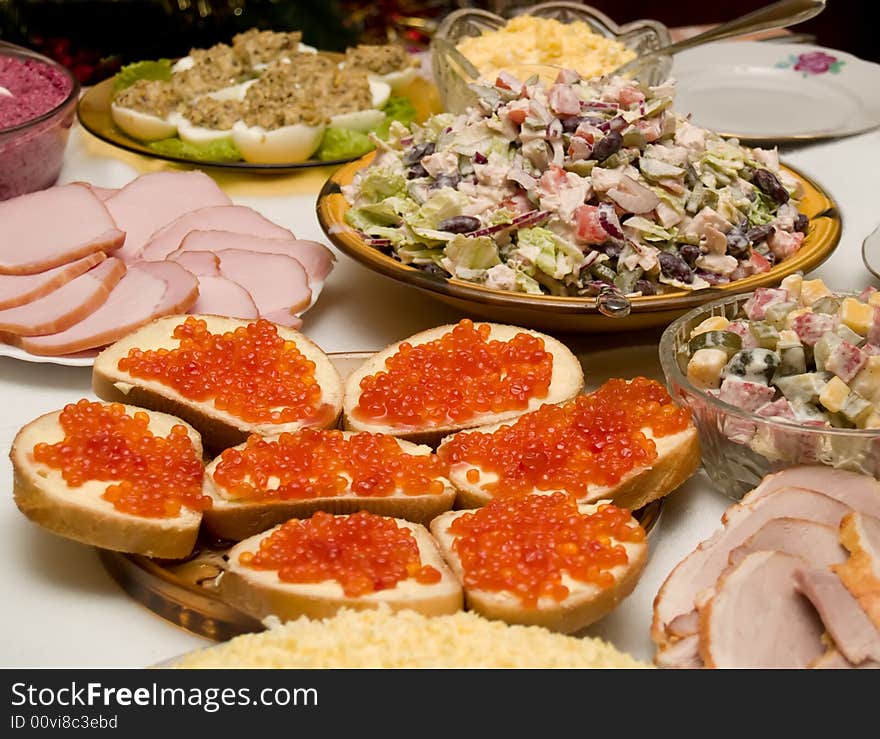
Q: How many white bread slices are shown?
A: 7